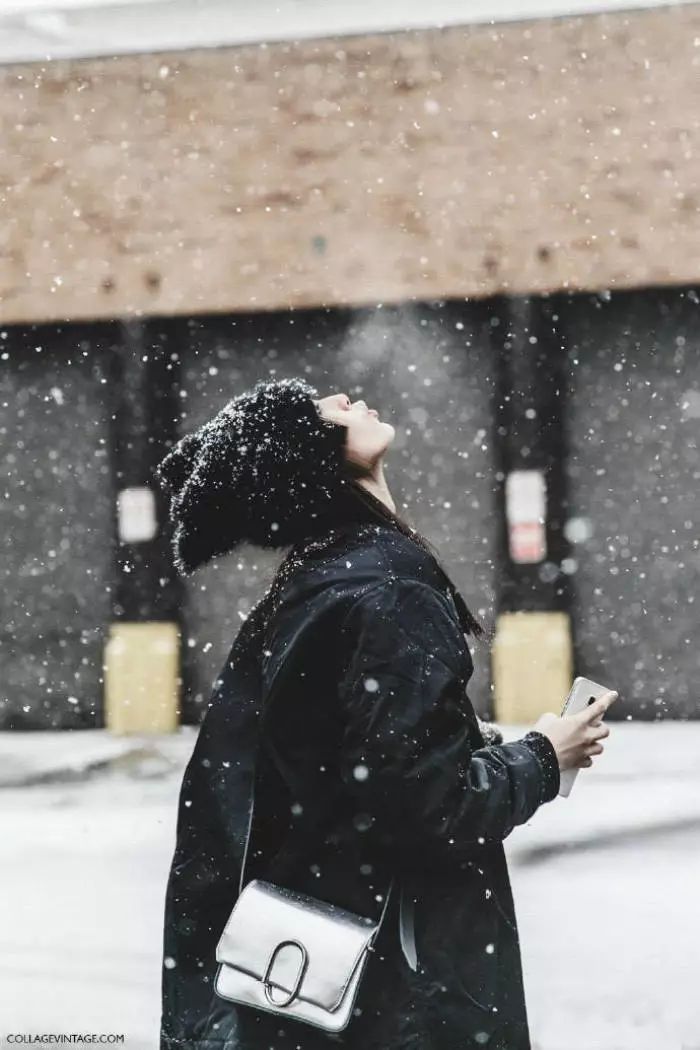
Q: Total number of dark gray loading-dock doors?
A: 3